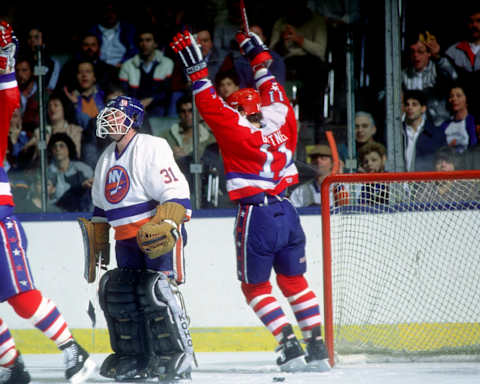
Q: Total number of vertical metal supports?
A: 4